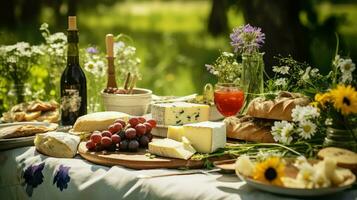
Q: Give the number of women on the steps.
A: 0